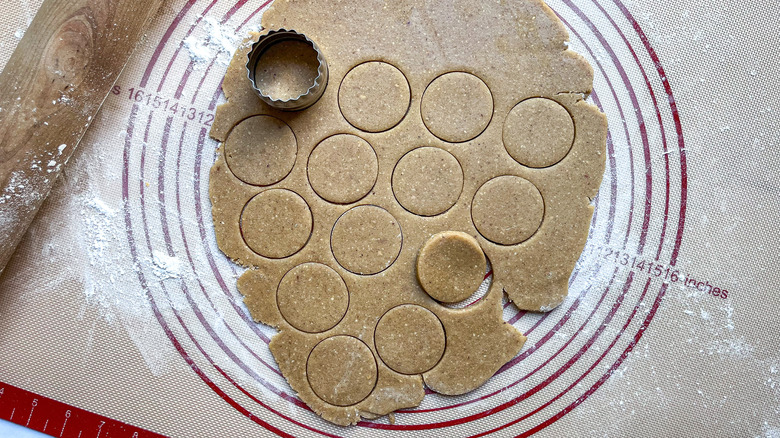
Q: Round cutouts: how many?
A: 13